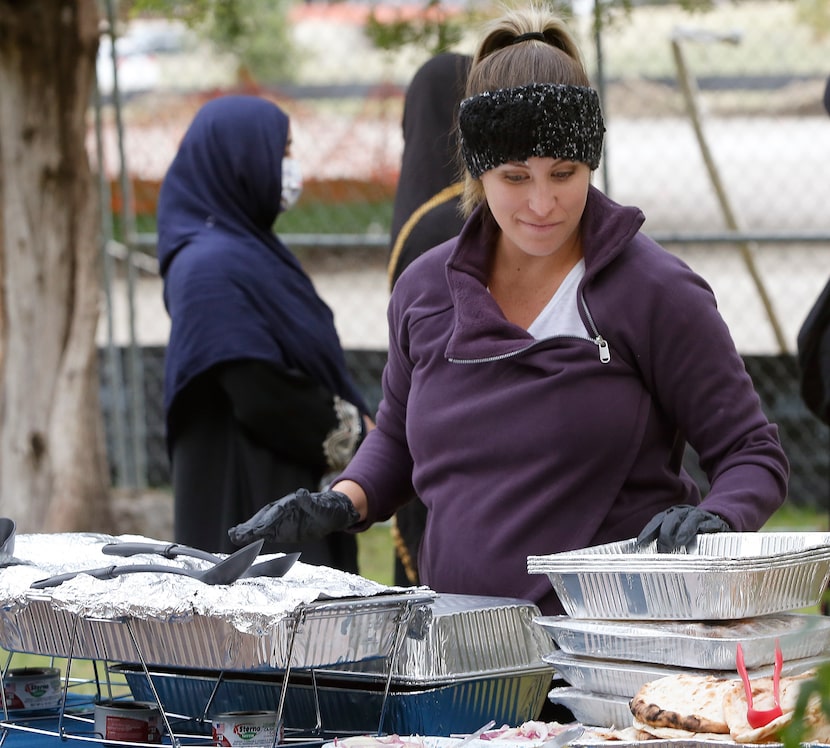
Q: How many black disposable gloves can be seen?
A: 2